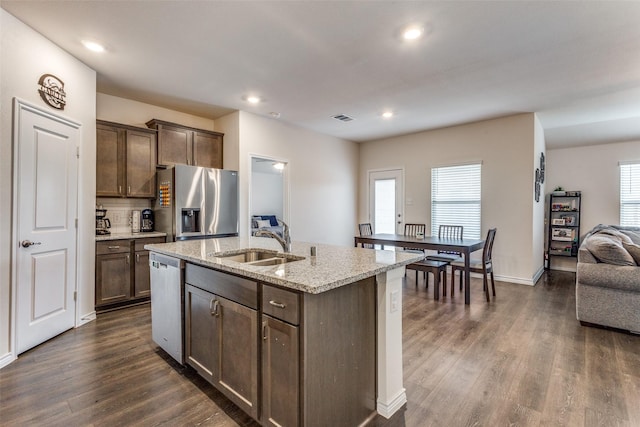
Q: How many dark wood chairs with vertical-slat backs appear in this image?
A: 4